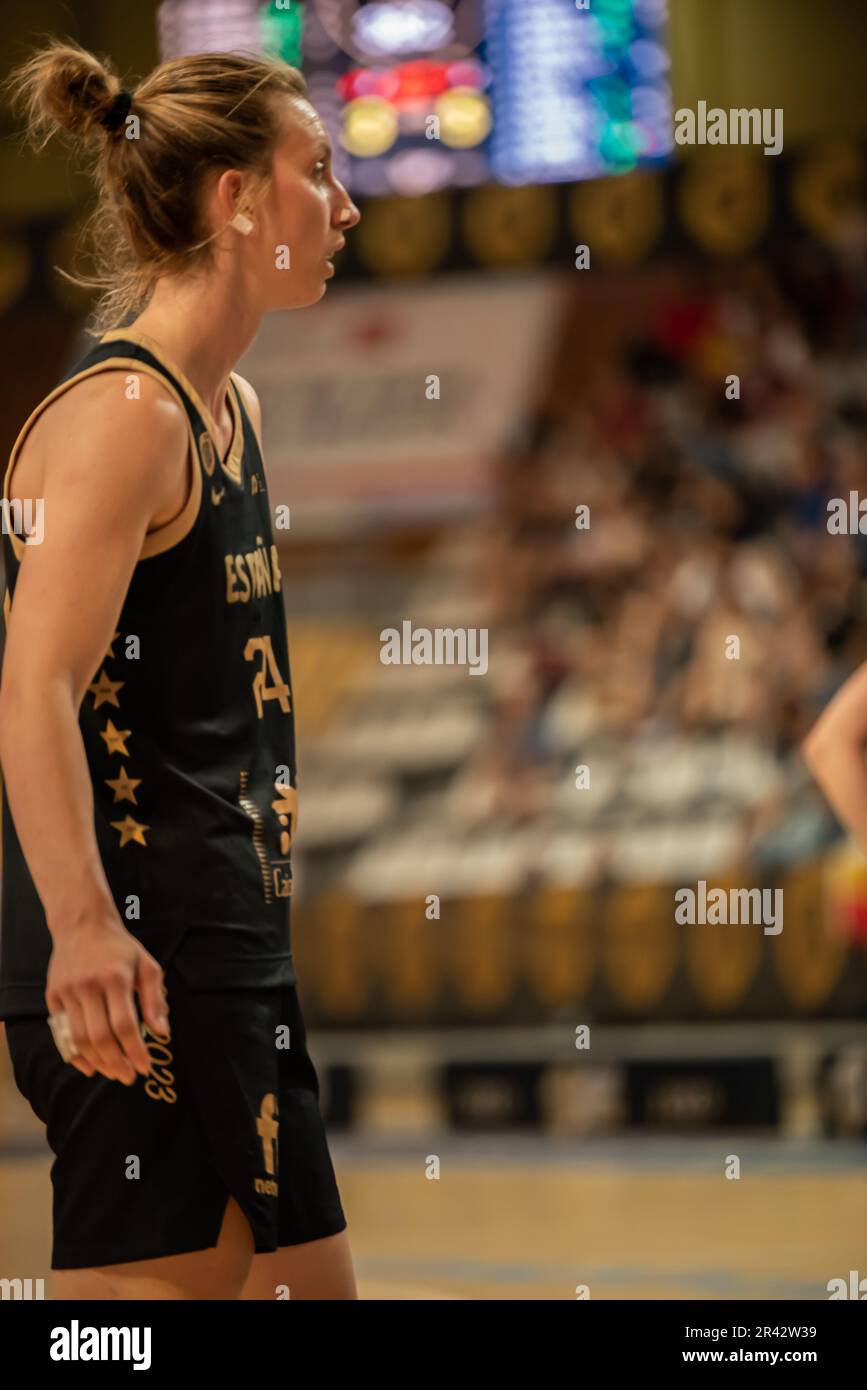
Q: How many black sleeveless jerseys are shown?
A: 1